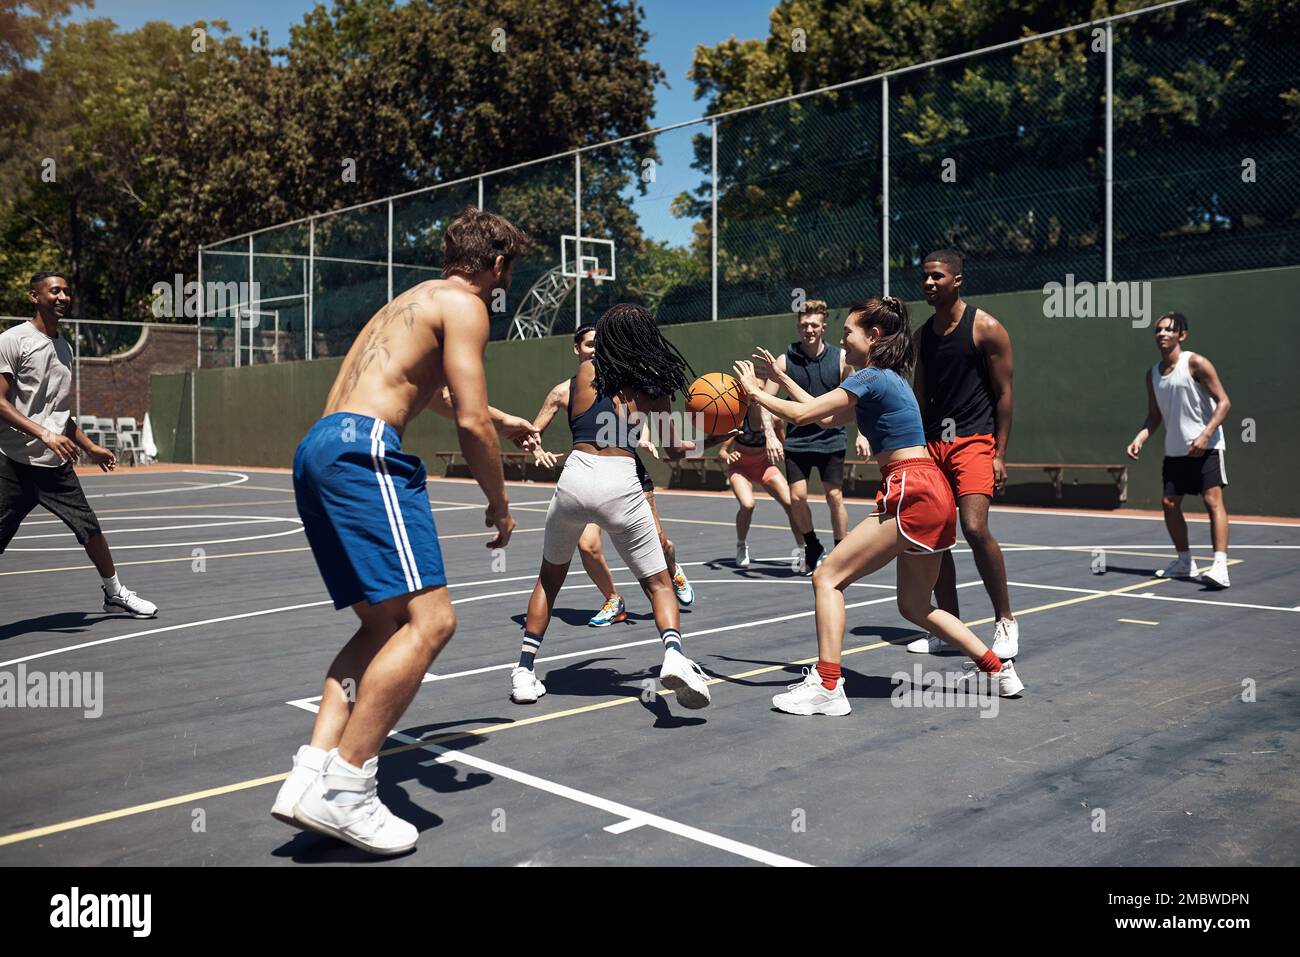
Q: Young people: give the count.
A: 9